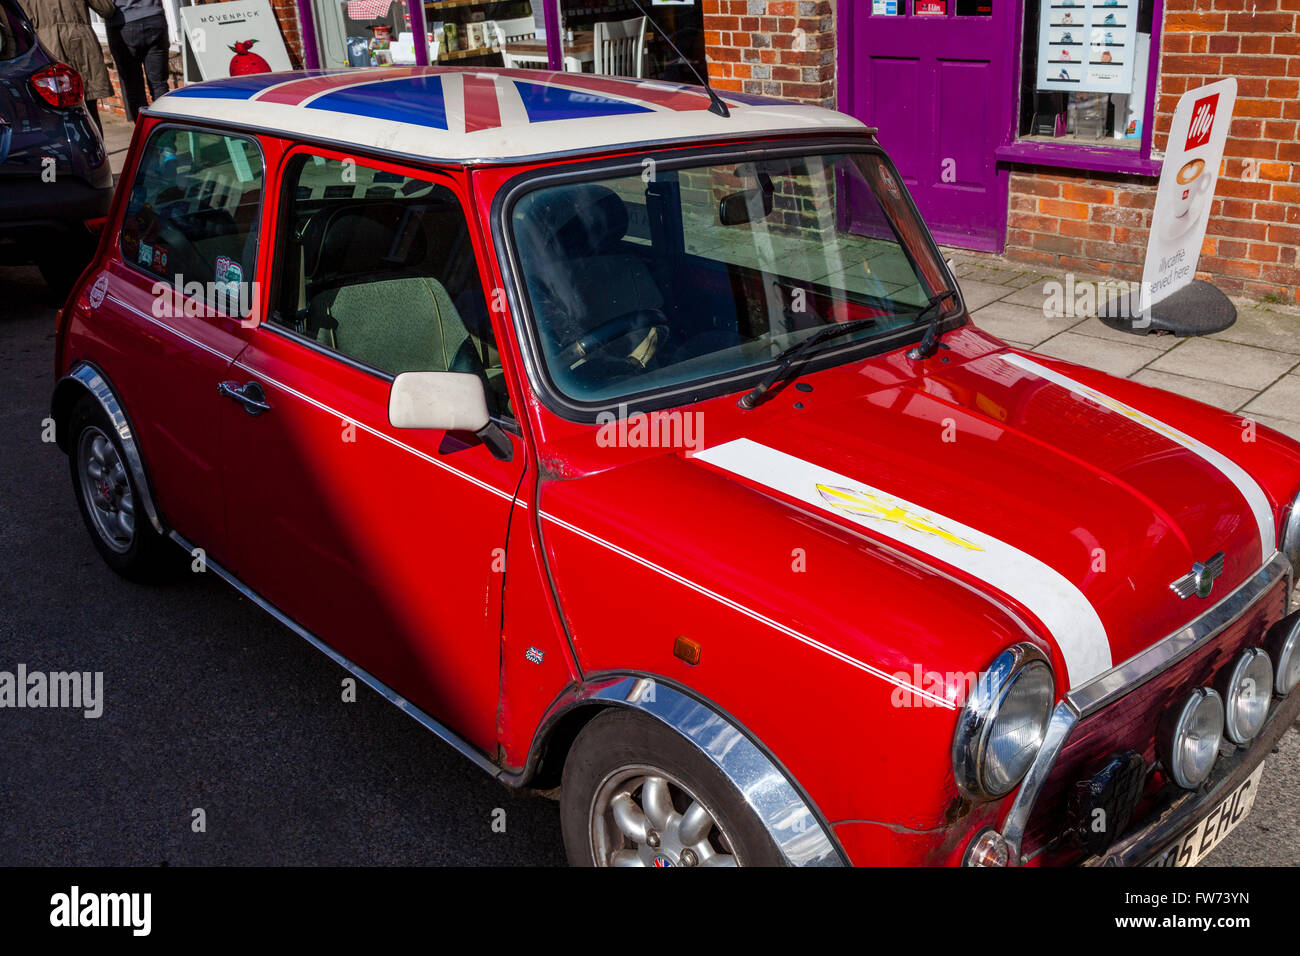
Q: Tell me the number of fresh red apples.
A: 0